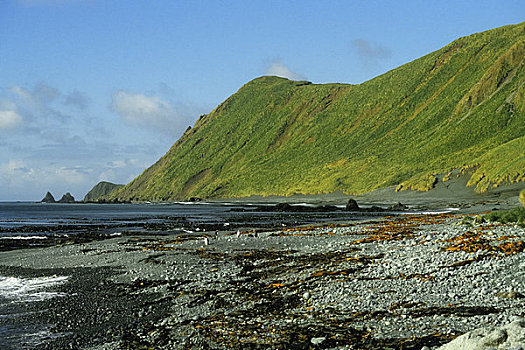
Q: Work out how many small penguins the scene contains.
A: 4